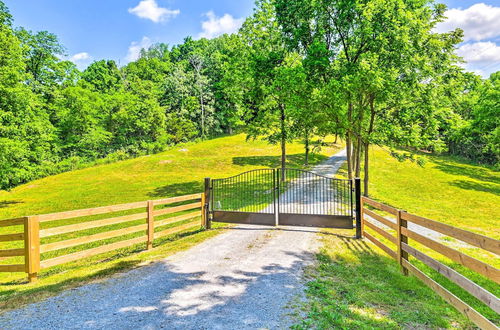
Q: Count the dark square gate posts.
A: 2